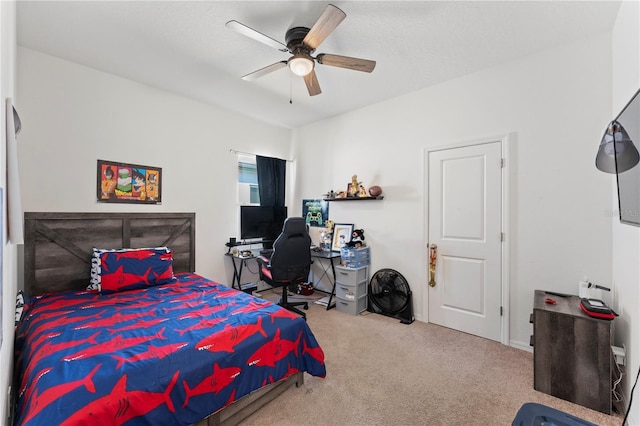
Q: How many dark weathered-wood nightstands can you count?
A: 1